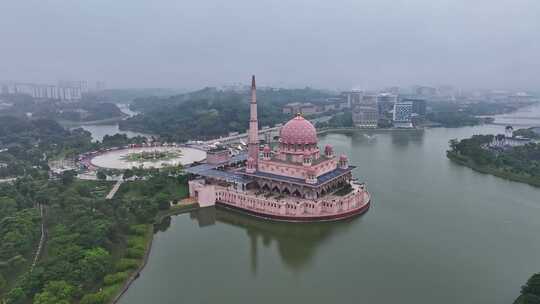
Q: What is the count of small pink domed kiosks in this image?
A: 6